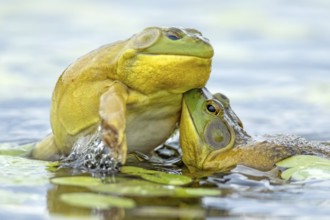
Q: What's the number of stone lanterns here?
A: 0